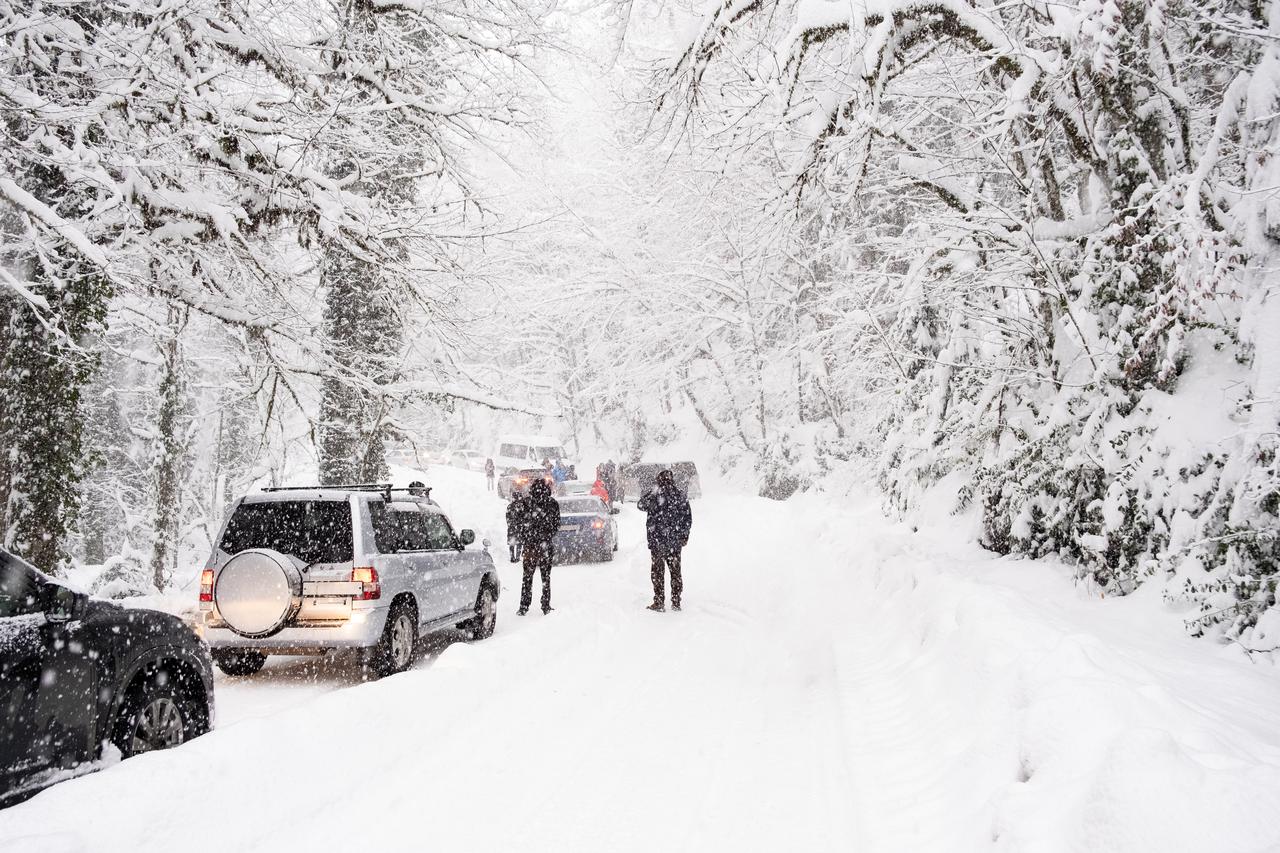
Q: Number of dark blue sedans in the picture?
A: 1